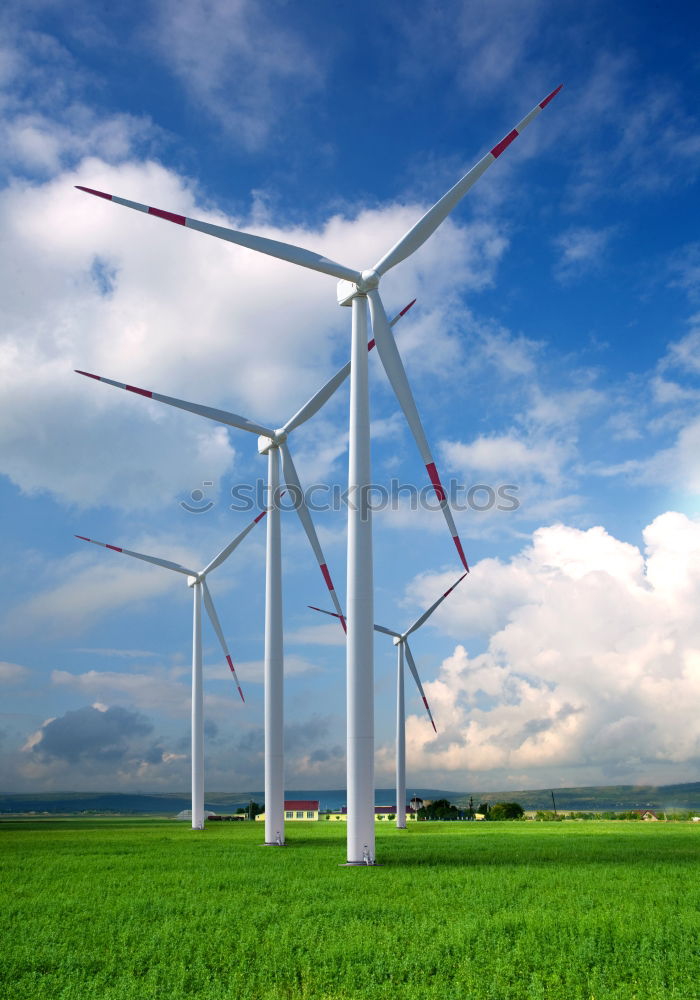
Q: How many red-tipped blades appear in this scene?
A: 12